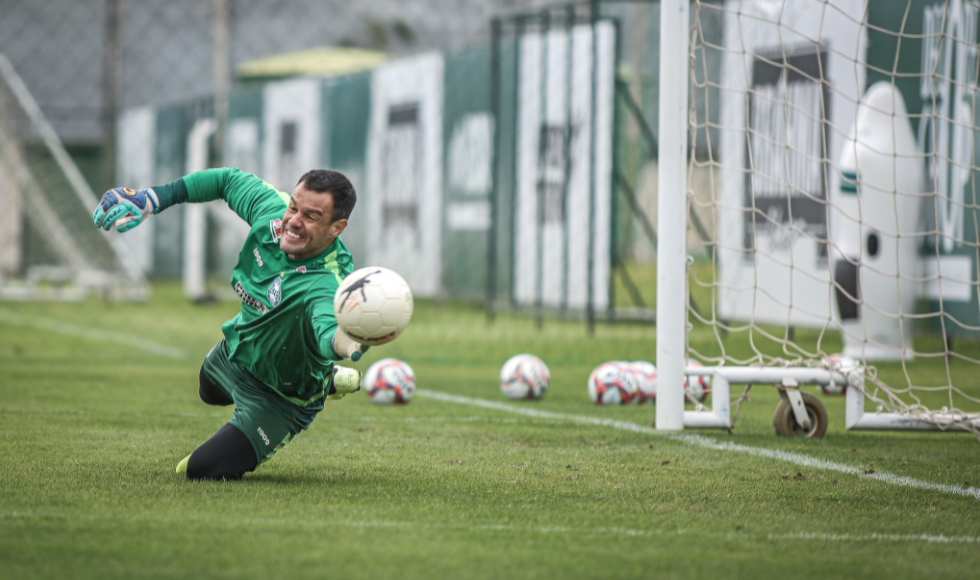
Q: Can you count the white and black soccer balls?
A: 1